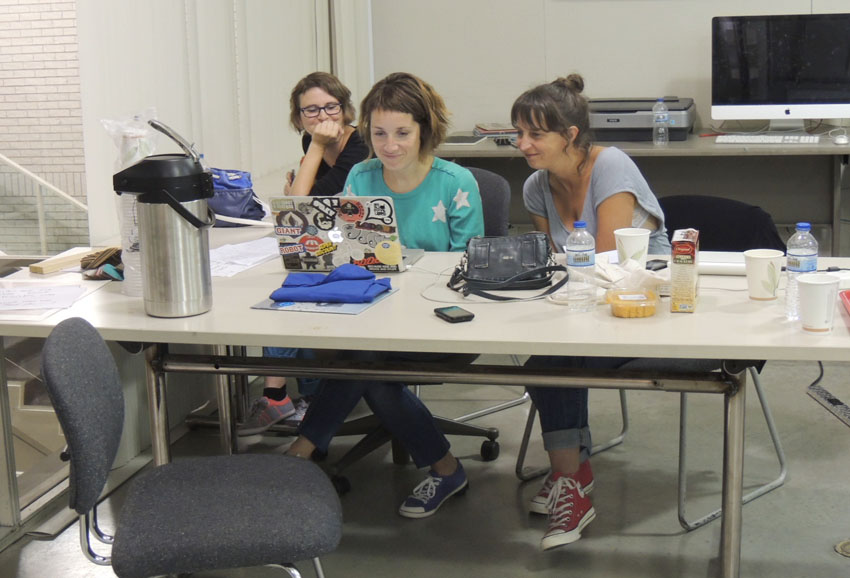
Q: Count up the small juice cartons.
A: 1